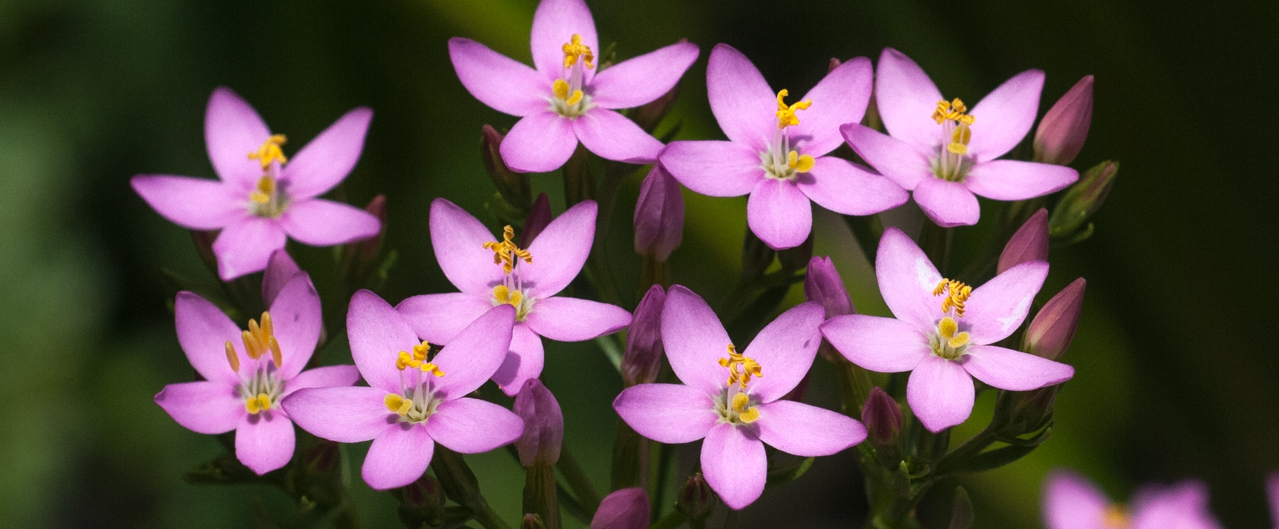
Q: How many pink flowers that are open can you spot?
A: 9